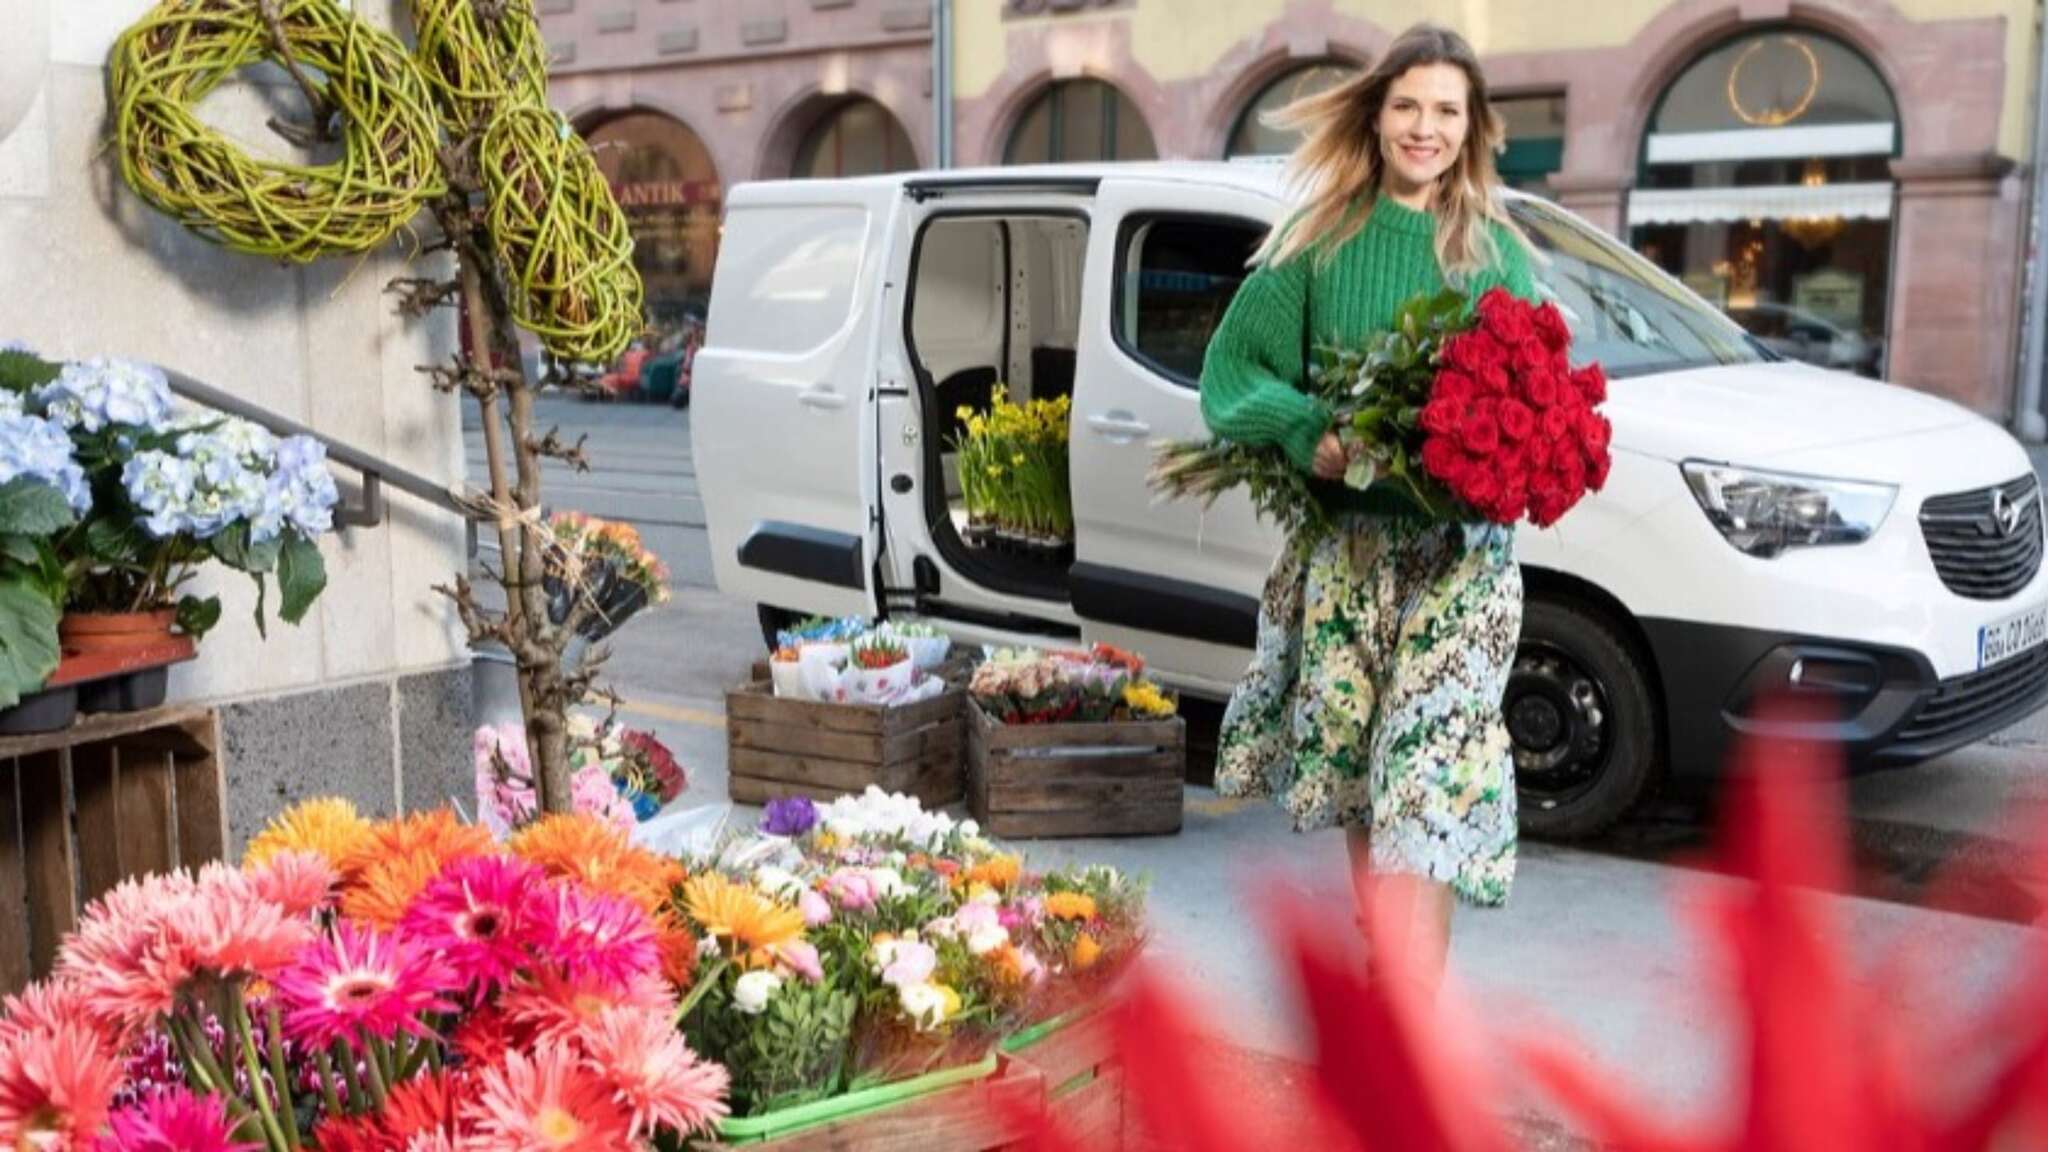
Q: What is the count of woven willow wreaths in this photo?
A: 3